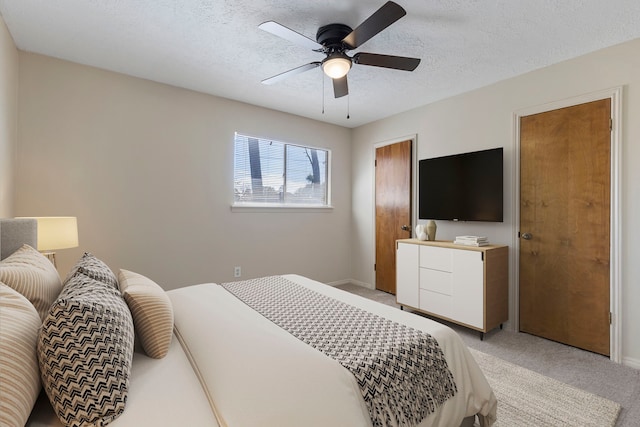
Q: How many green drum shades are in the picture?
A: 0